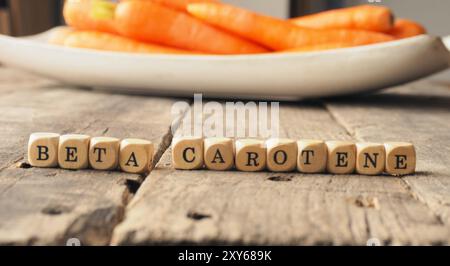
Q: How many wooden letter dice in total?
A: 12